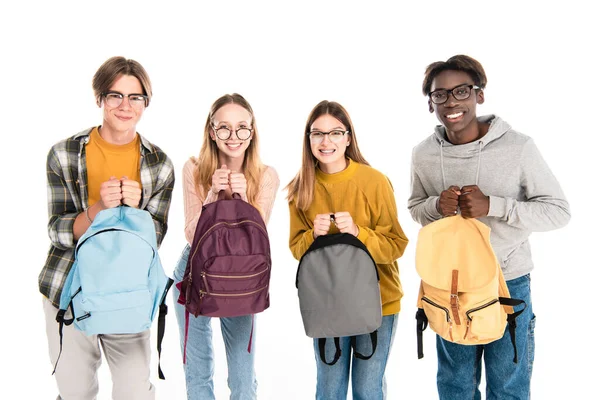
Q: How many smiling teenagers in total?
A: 4